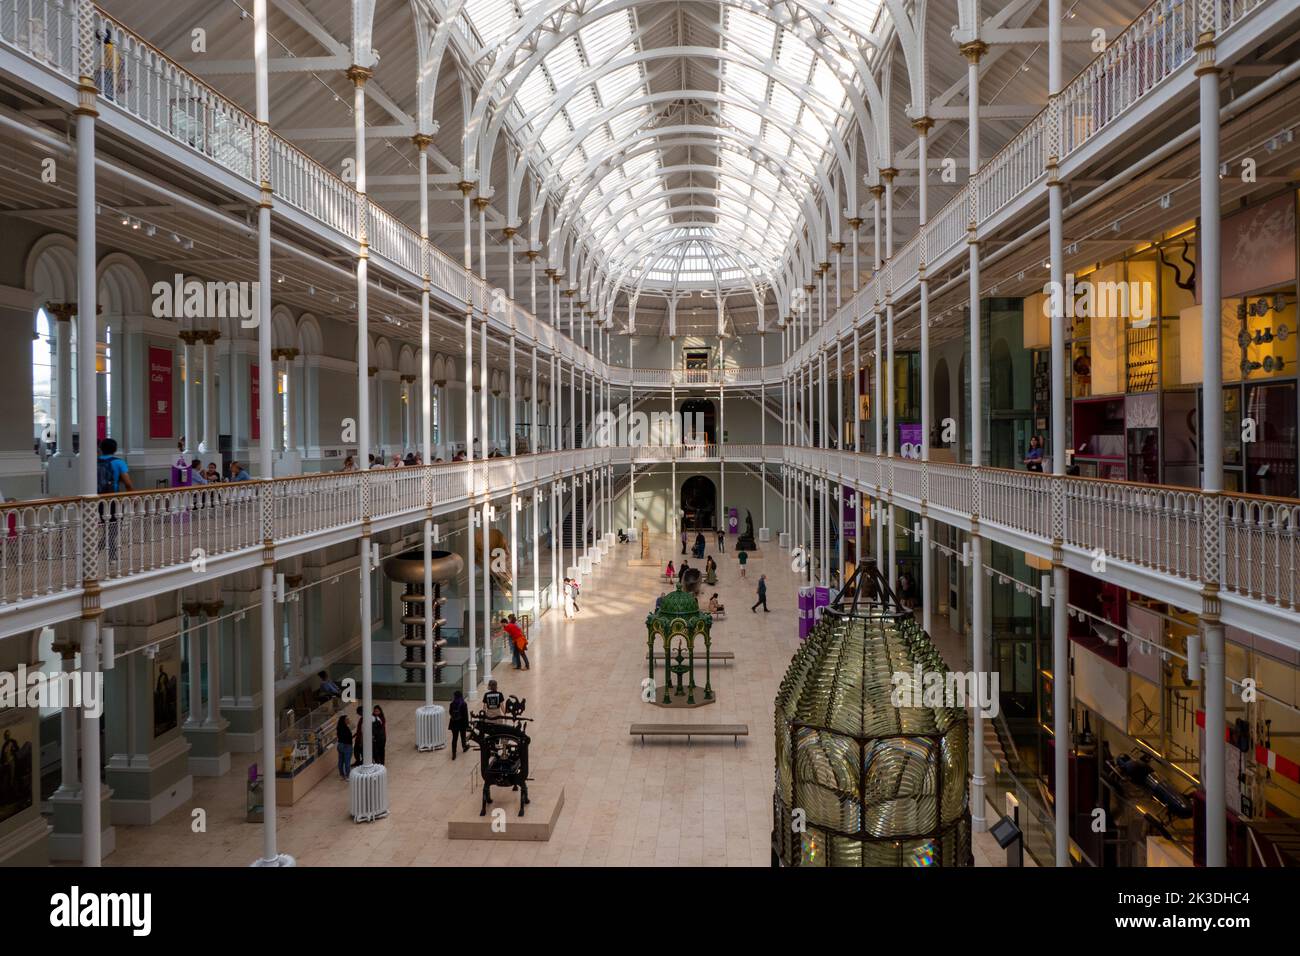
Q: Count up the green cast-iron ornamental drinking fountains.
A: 1